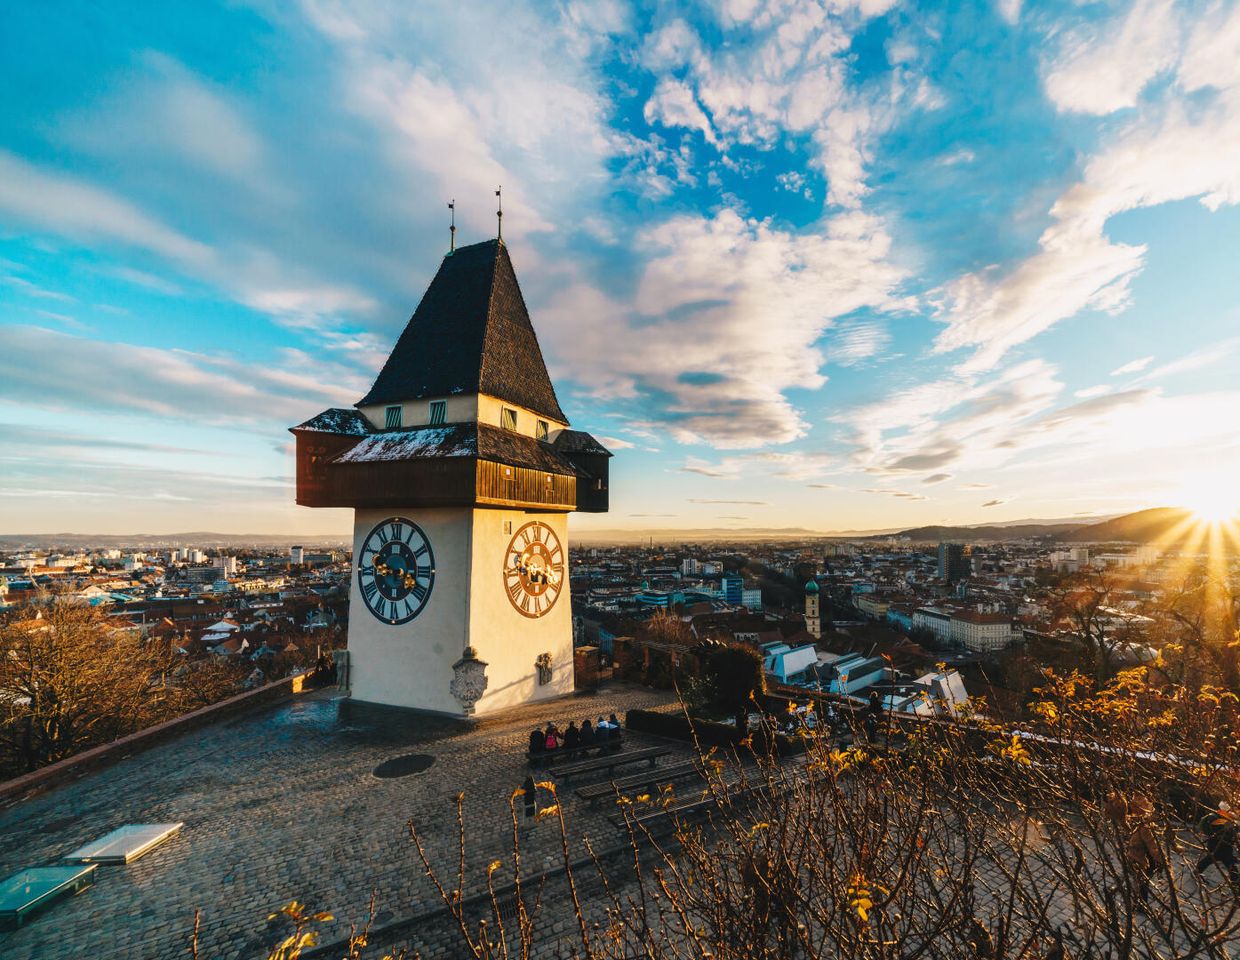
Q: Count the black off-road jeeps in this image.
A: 0